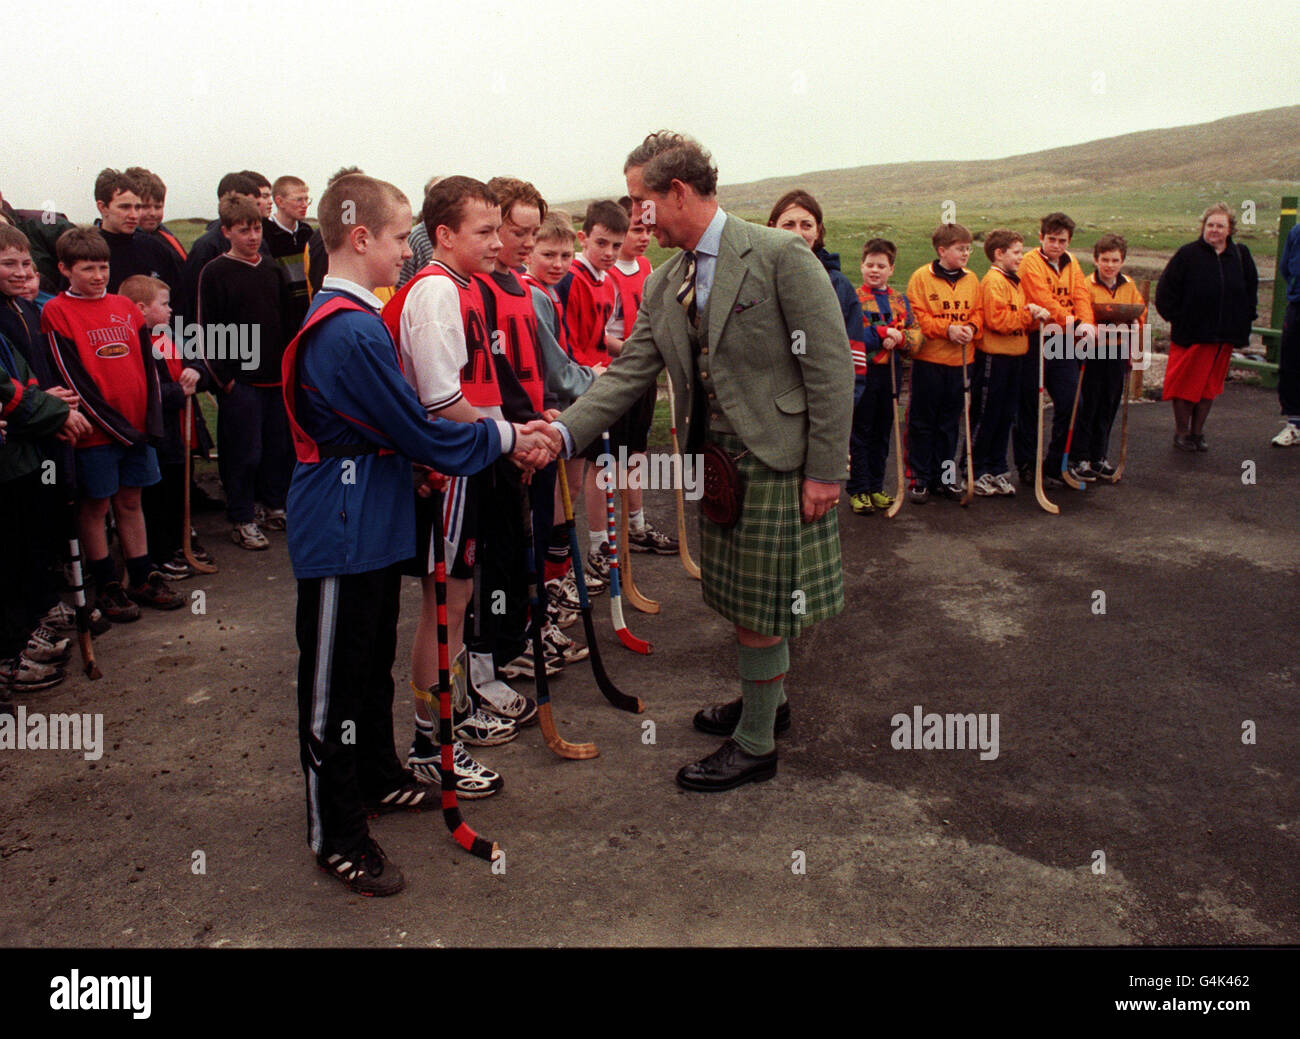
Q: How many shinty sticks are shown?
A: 13